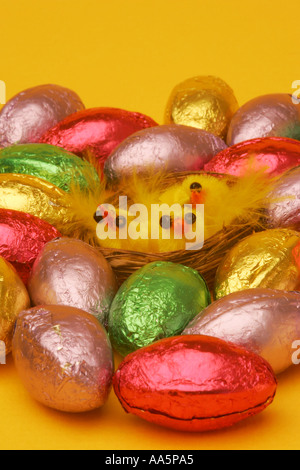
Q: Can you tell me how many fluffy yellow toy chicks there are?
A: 3